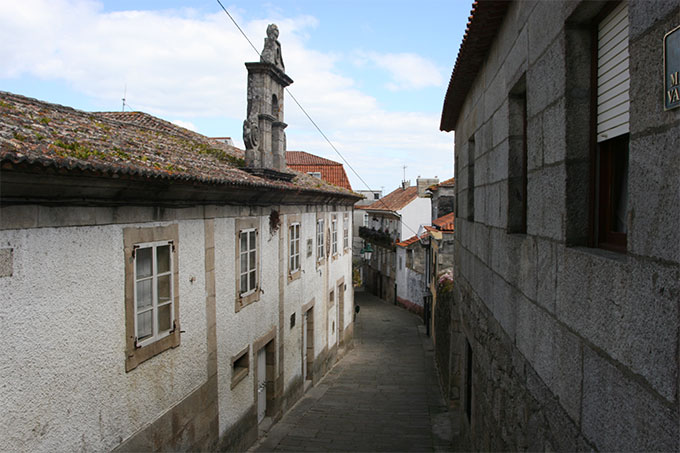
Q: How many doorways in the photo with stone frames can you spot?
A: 3